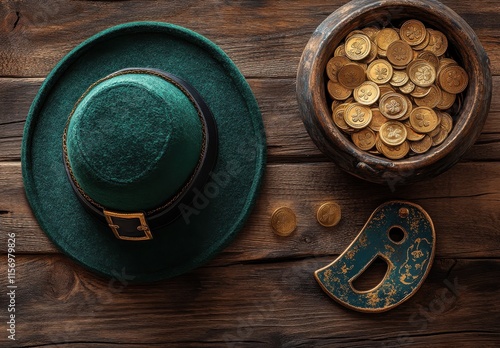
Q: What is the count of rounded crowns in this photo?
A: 1